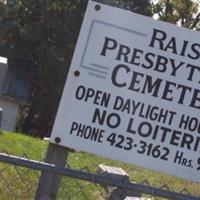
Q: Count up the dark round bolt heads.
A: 3